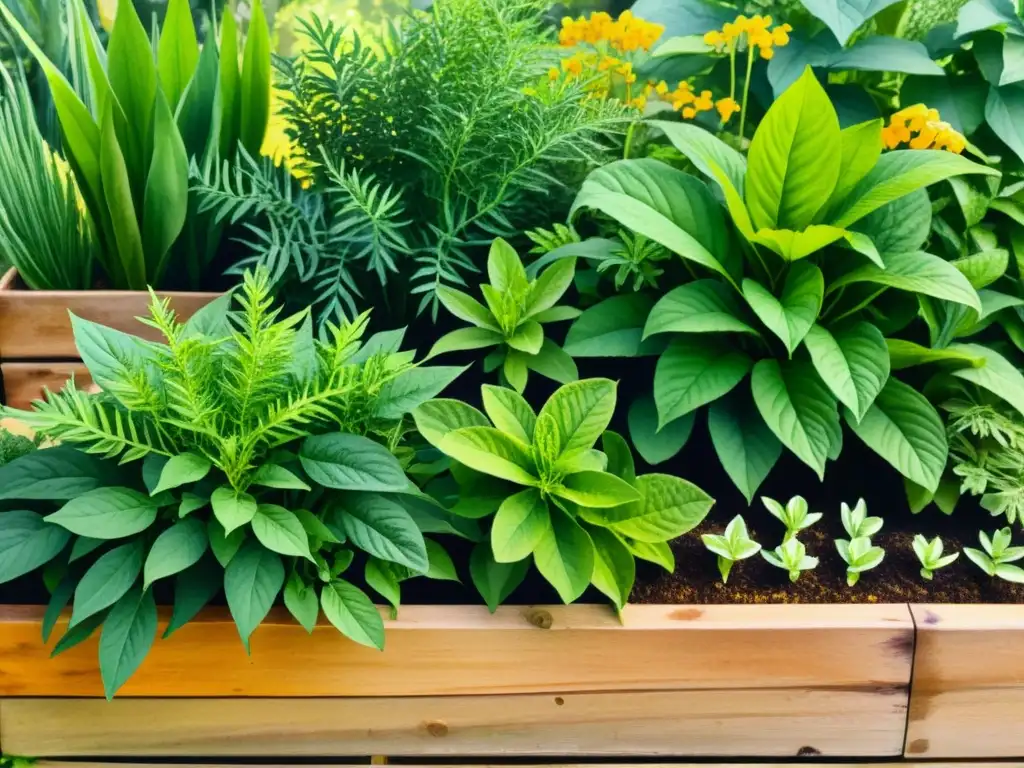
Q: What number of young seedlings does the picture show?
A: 7